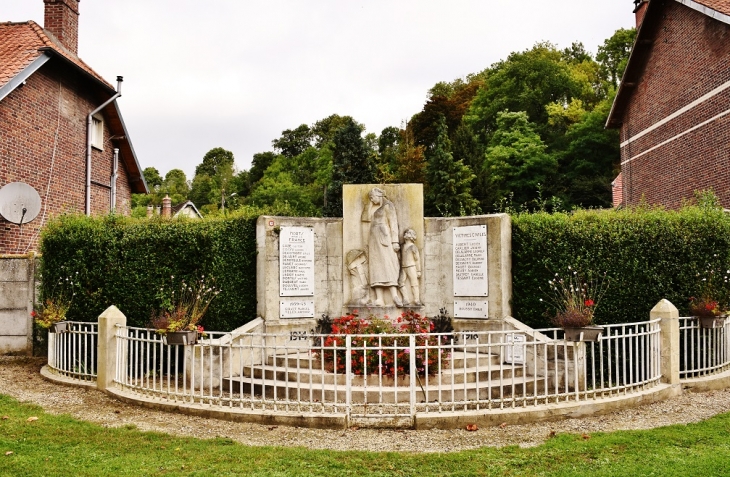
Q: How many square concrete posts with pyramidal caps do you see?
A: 2